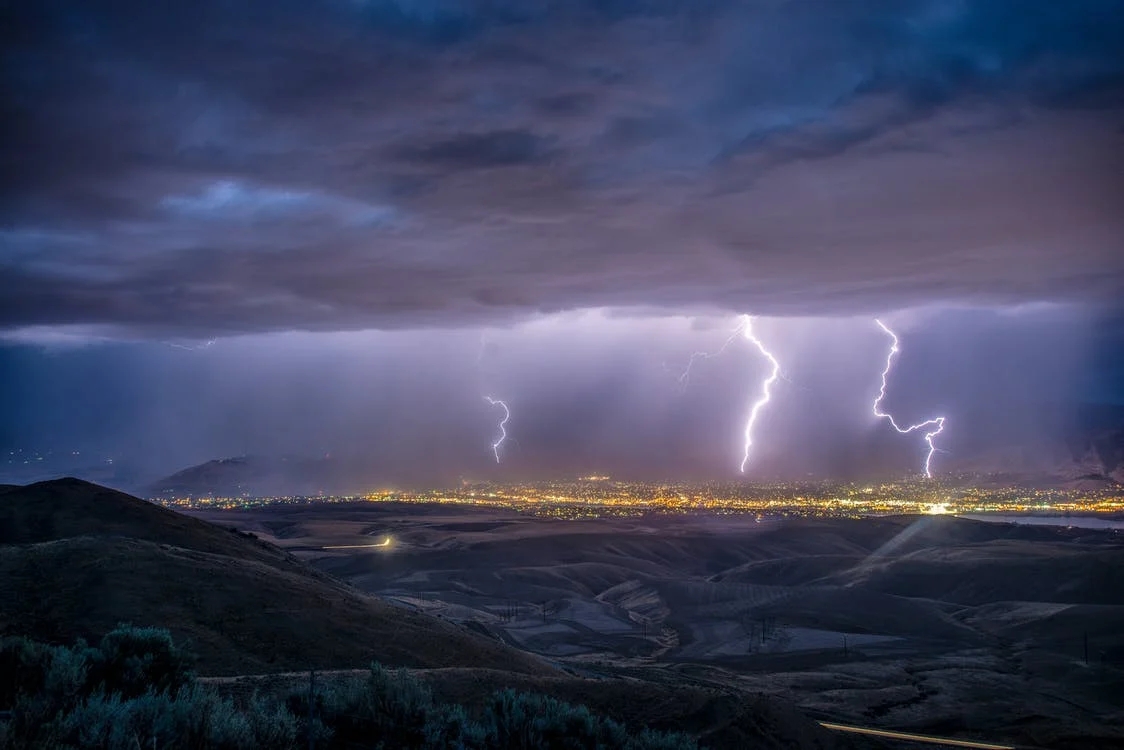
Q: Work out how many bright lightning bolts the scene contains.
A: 3